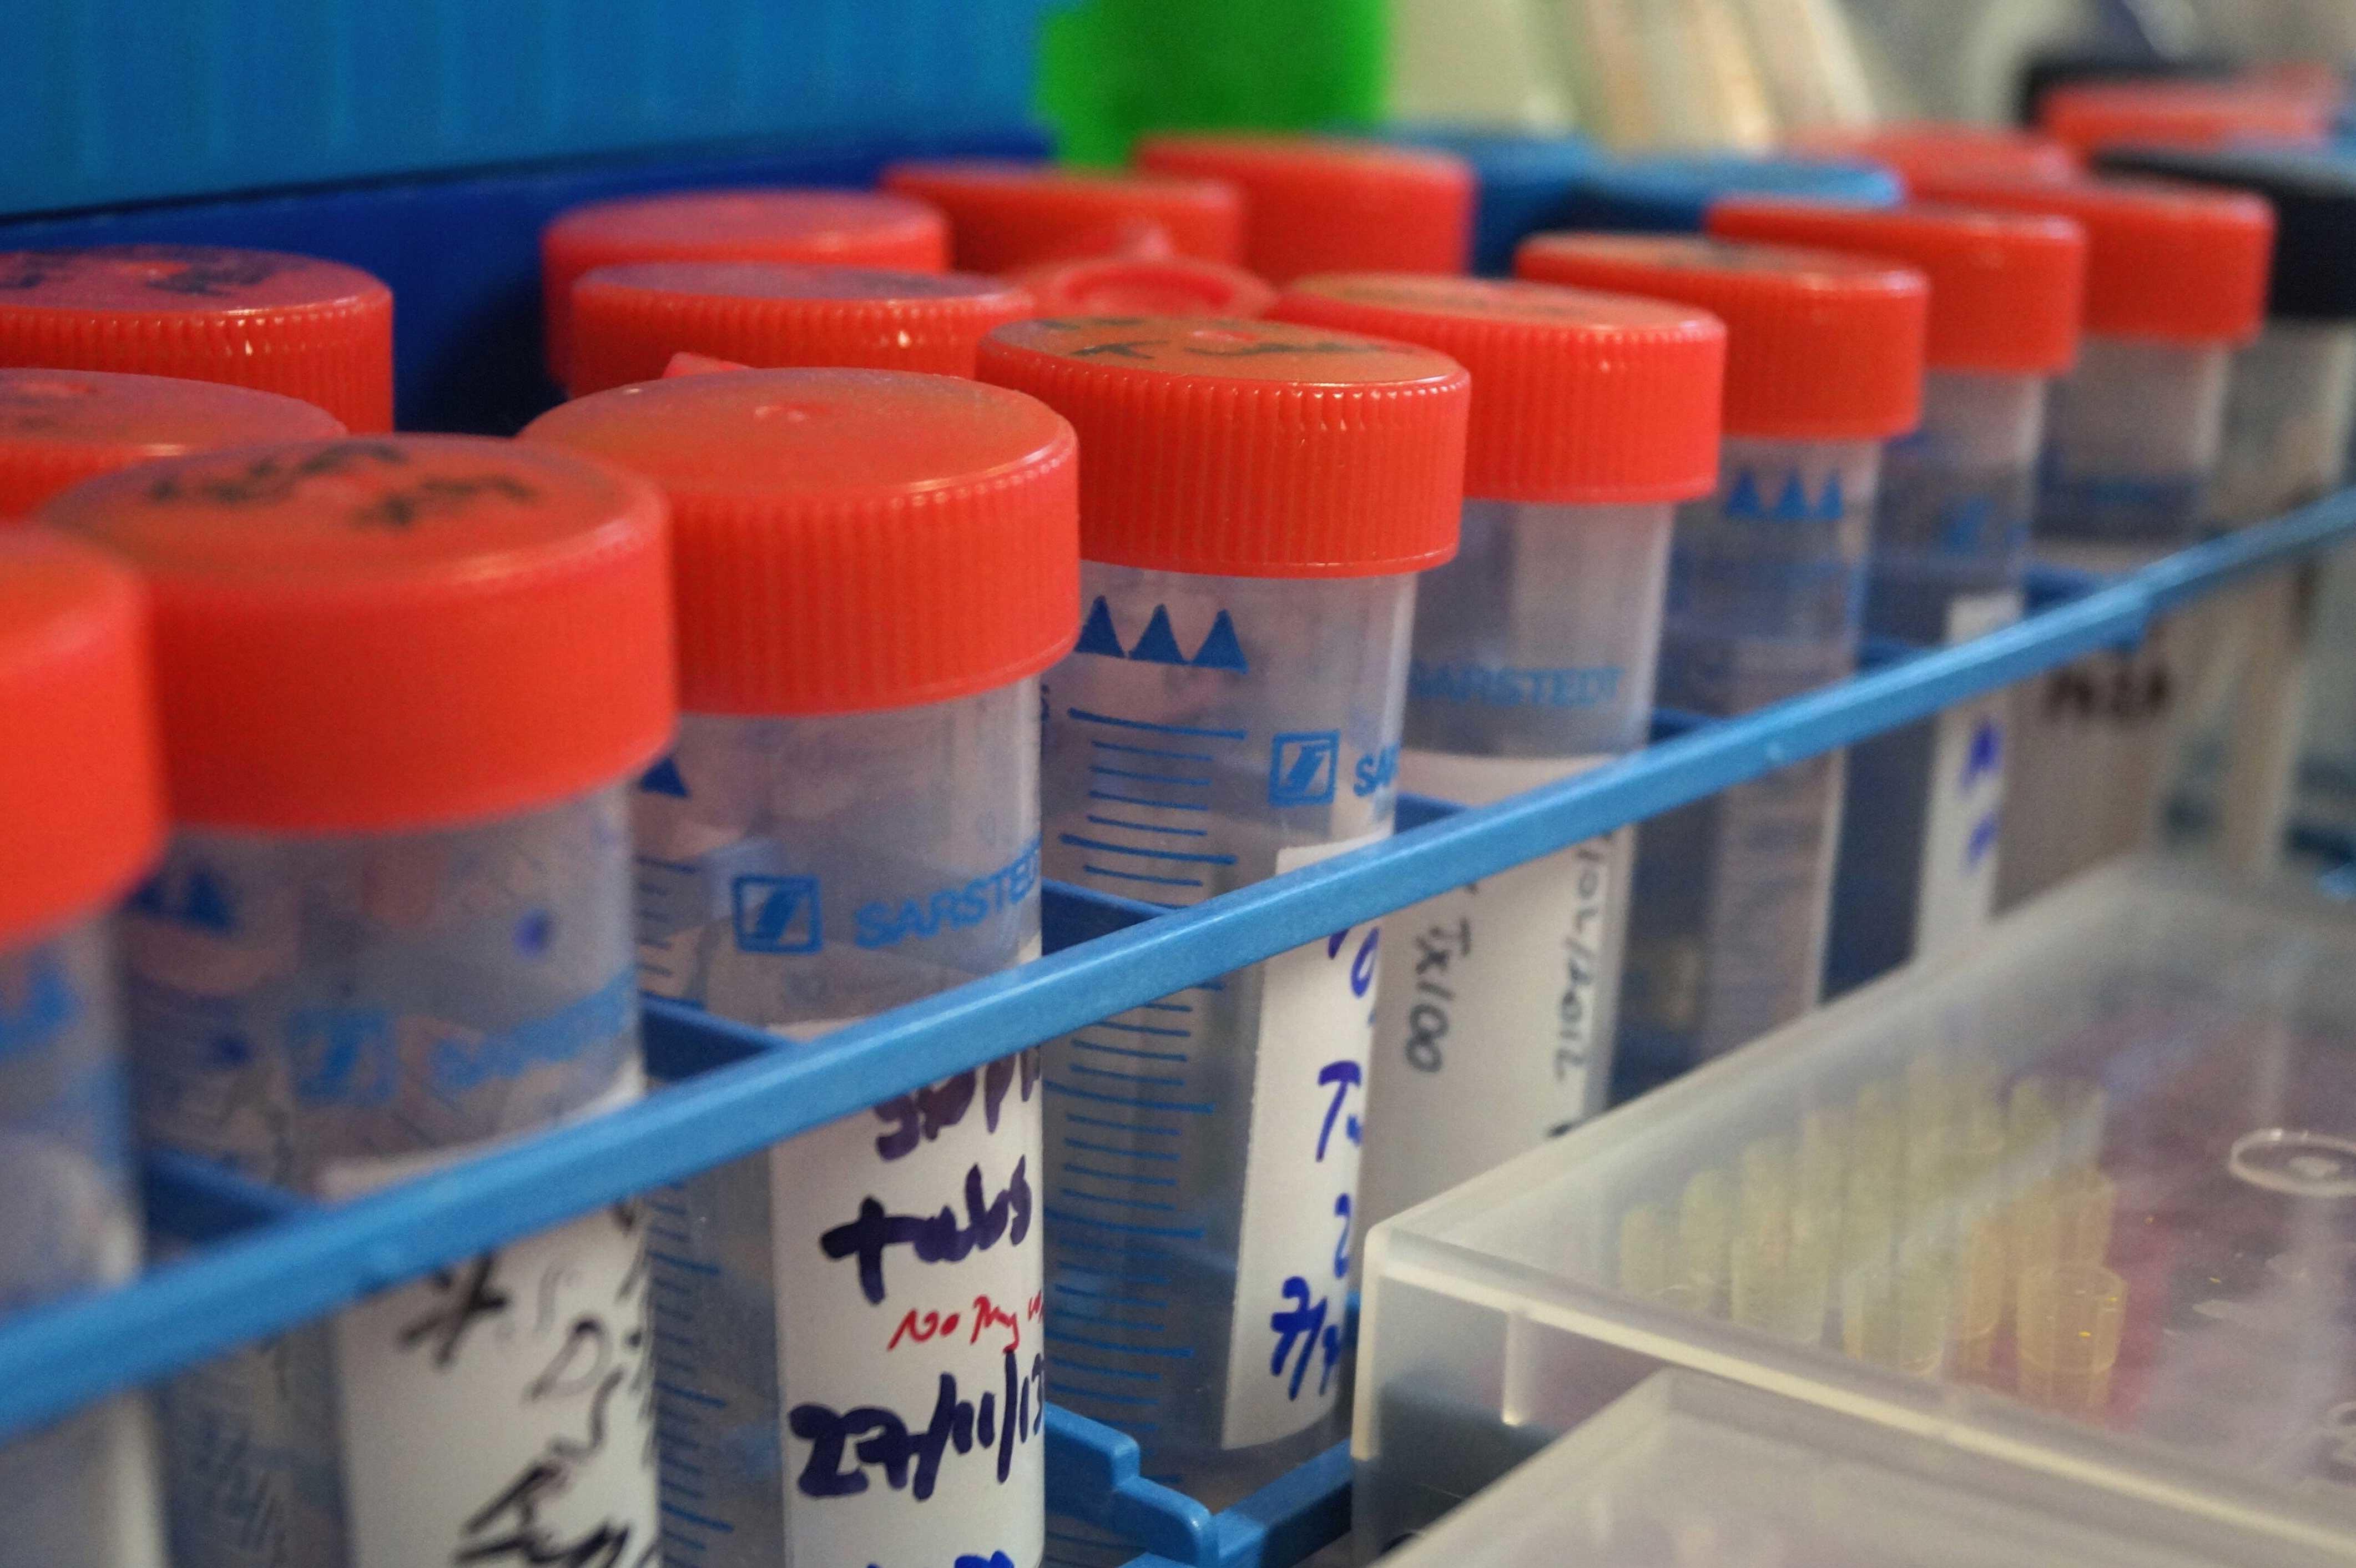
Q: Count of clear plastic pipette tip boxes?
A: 2